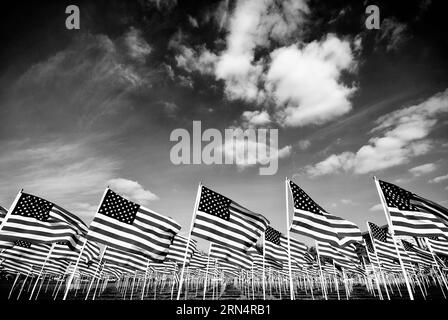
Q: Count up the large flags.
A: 5